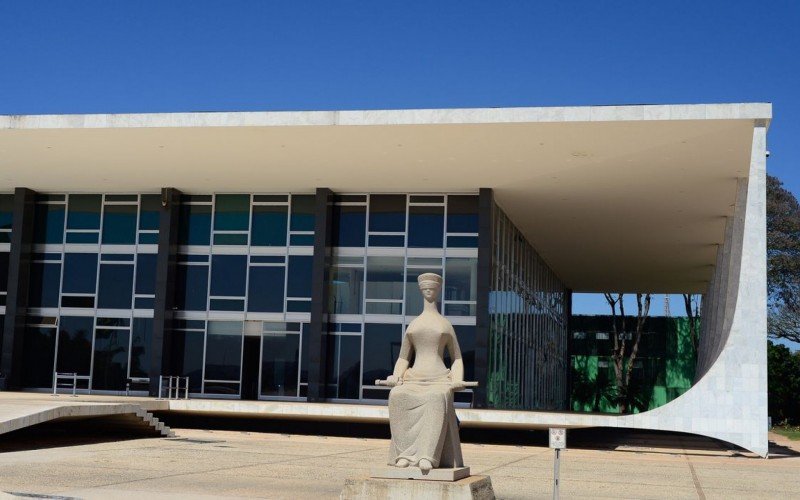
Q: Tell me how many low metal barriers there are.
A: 2